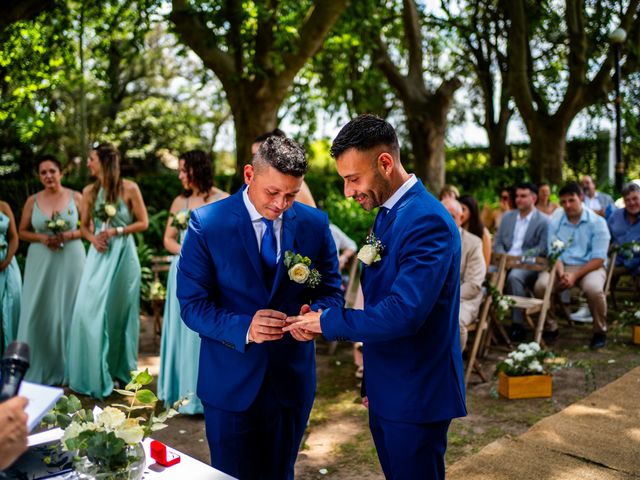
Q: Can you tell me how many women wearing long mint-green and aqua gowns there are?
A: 4